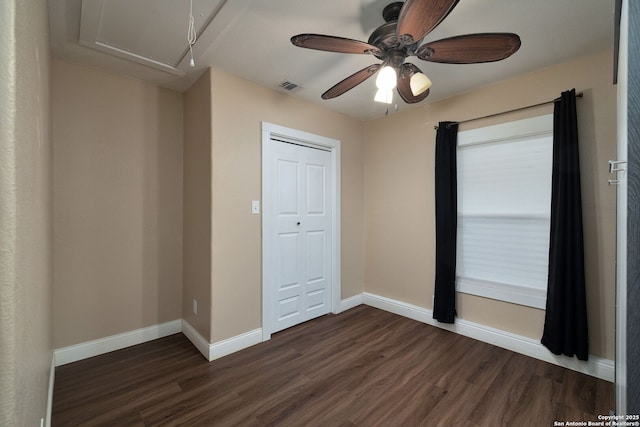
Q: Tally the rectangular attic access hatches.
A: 1